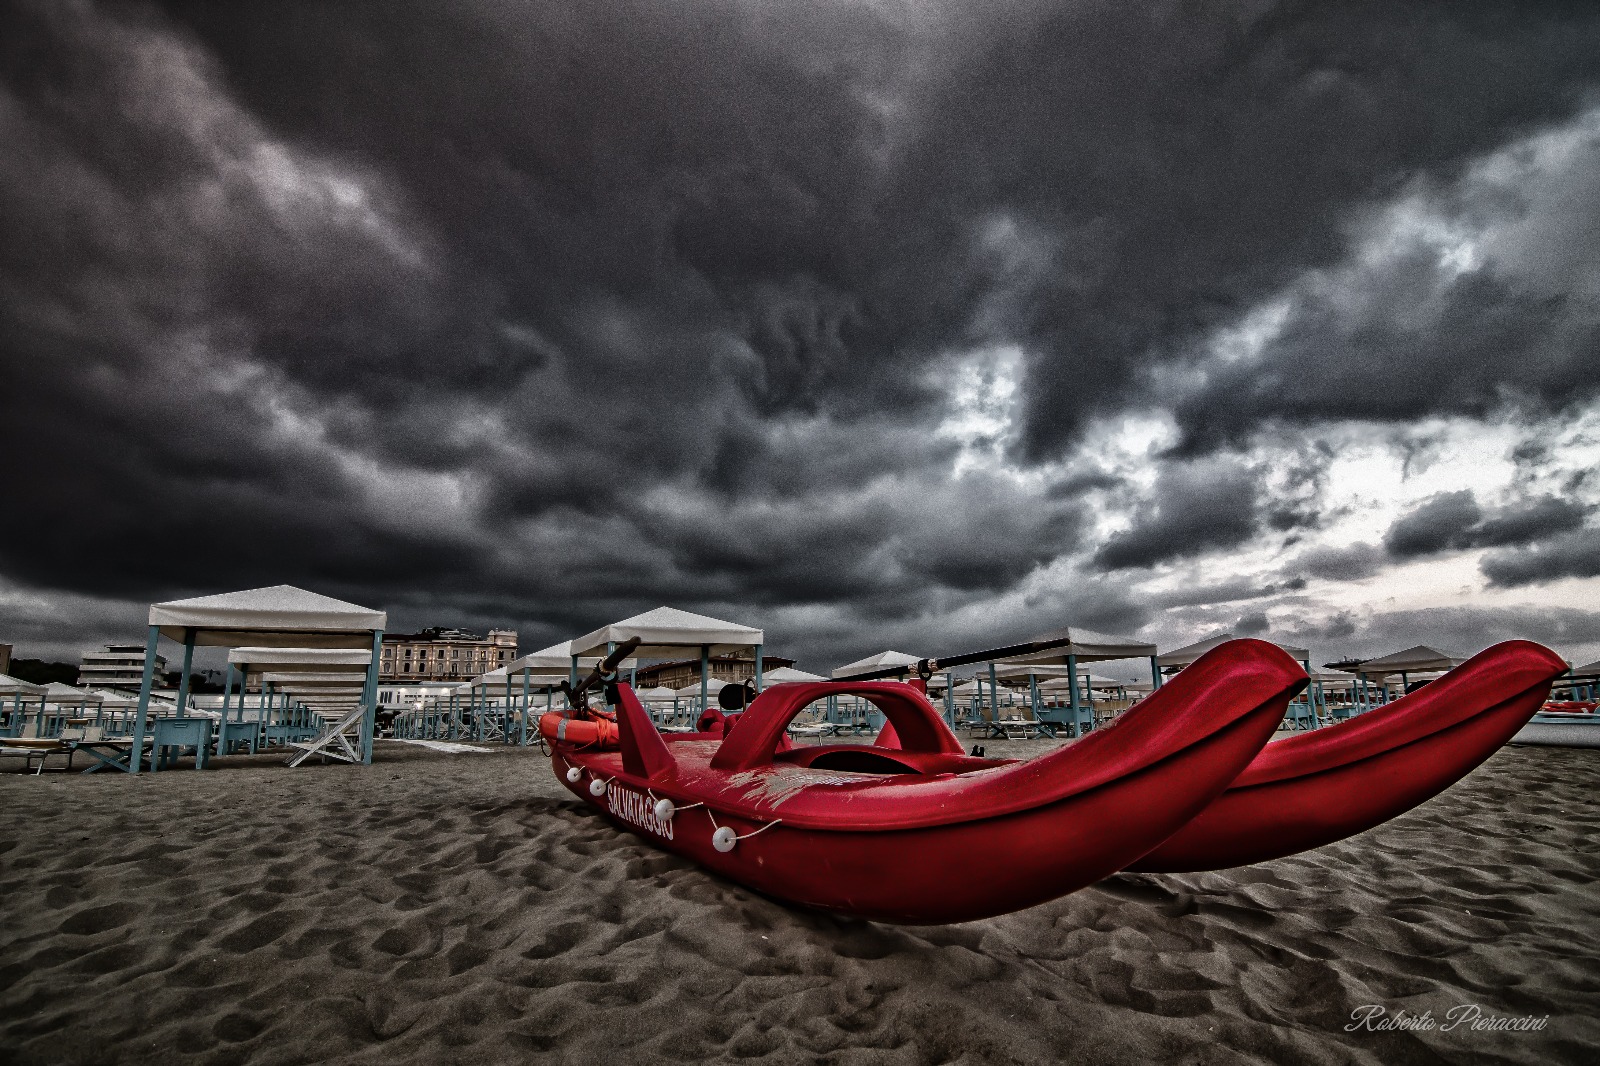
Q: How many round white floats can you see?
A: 4